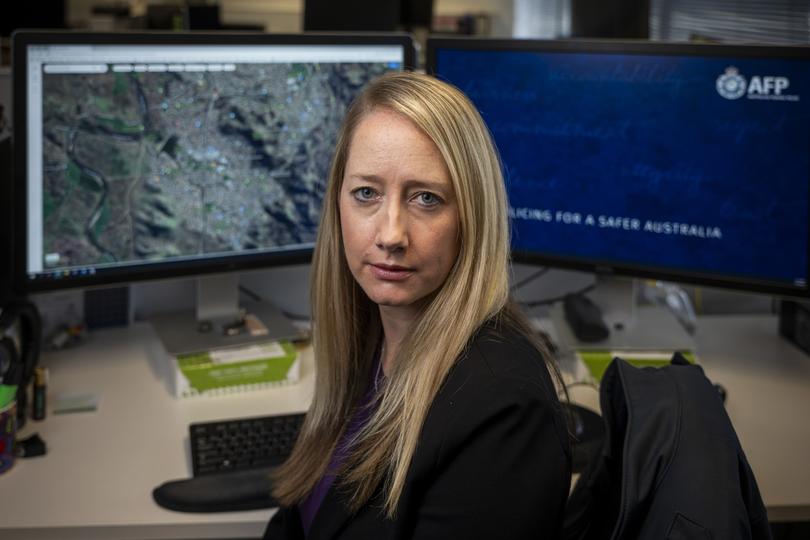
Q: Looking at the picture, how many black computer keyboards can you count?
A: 1